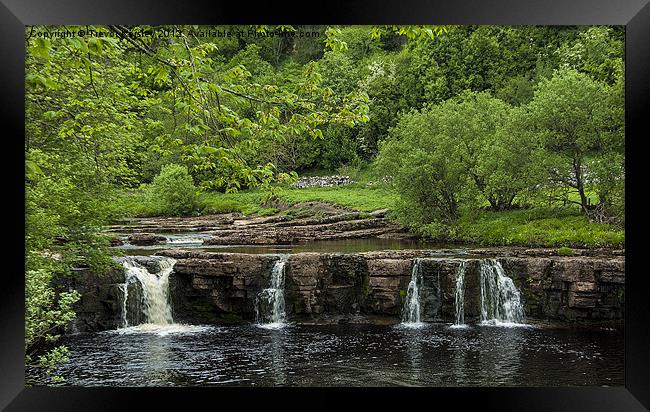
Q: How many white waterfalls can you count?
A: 5